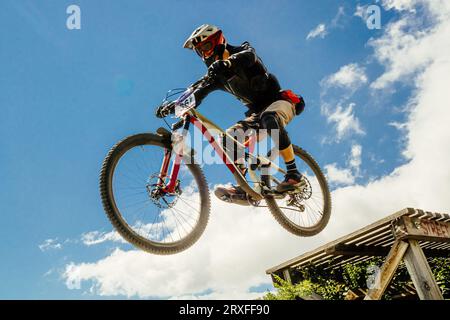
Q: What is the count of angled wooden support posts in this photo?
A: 2